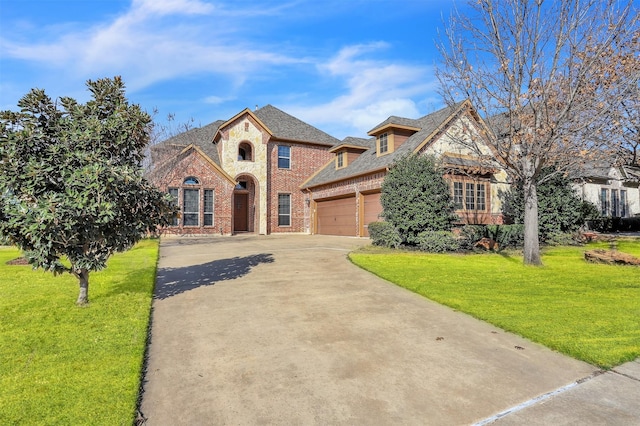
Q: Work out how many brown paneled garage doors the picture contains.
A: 2